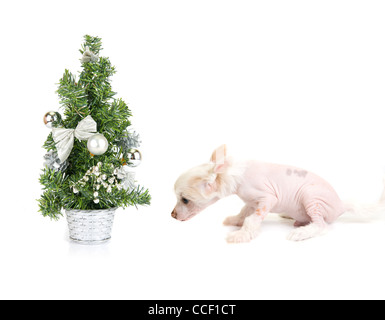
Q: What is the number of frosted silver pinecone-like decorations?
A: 2